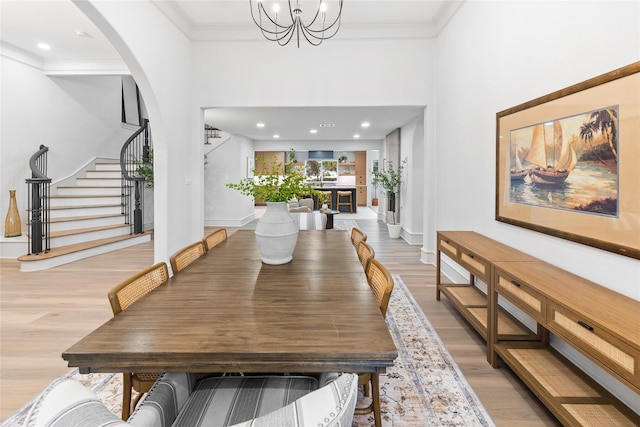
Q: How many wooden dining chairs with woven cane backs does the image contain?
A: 6